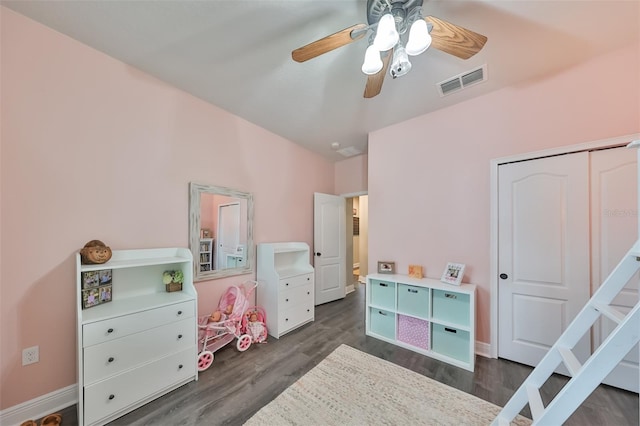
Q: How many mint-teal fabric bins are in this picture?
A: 5